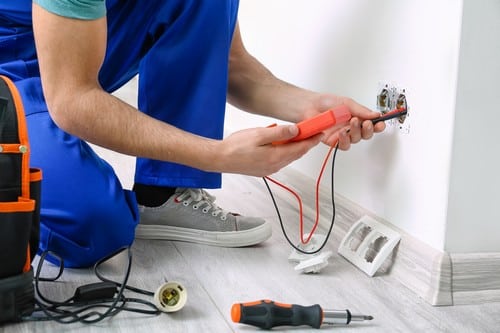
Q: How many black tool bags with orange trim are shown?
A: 1